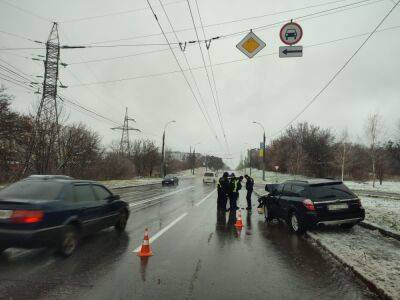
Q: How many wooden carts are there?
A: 0